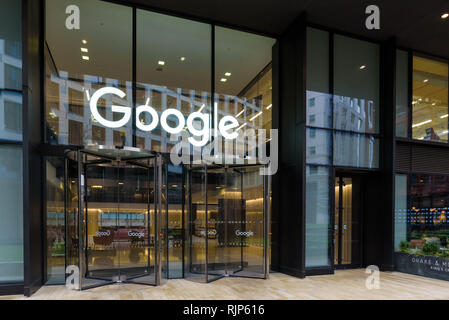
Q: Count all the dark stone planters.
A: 1